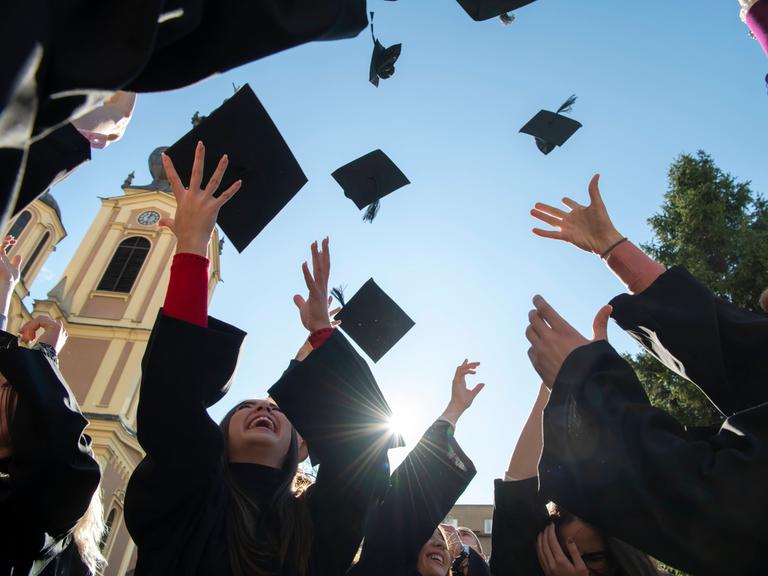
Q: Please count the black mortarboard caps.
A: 6